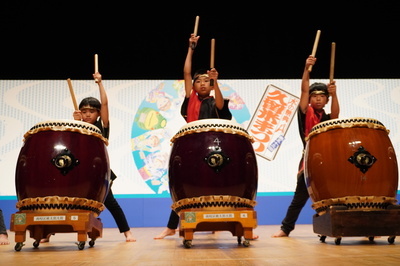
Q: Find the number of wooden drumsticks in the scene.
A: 6